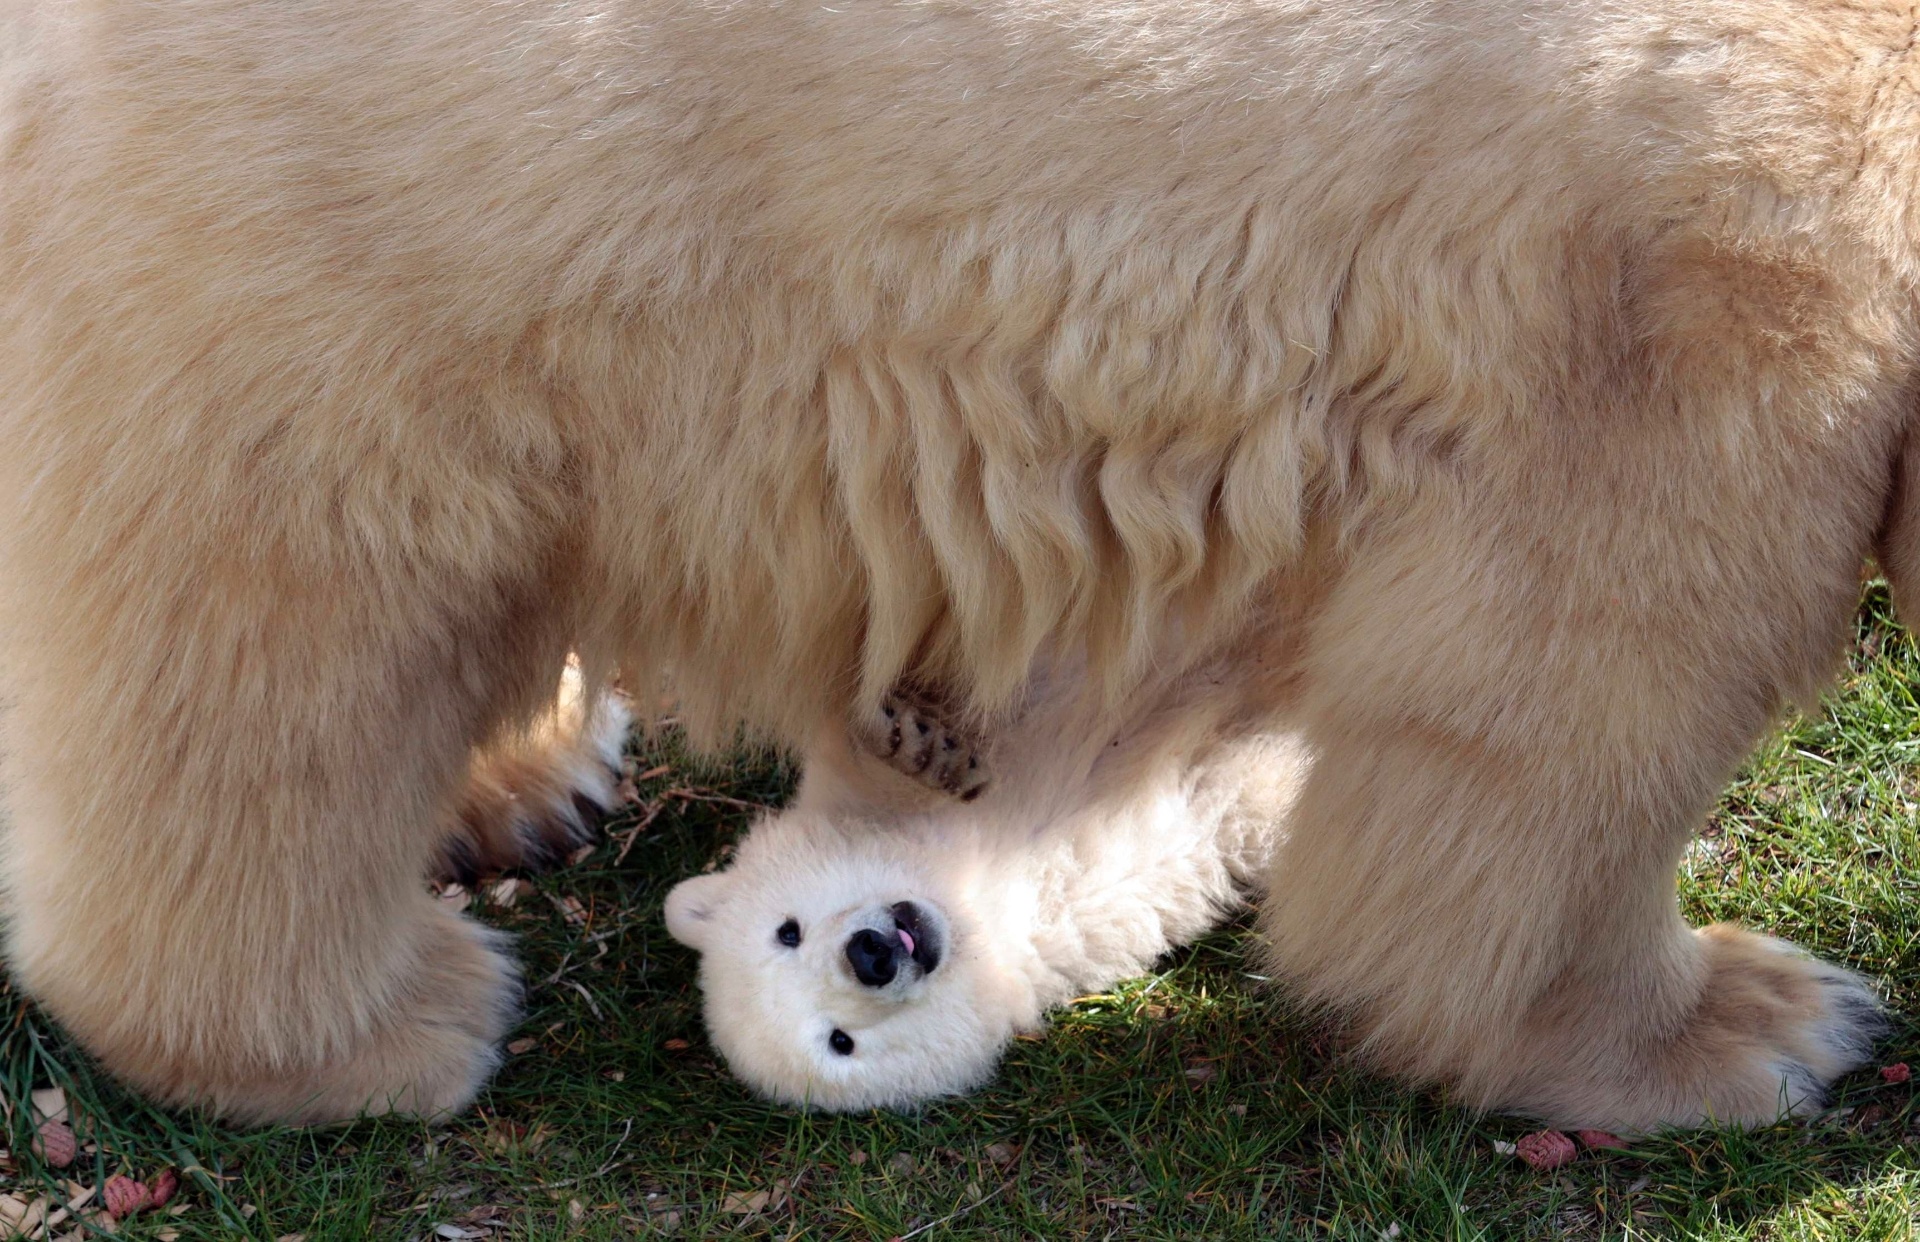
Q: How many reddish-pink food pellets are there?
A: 6